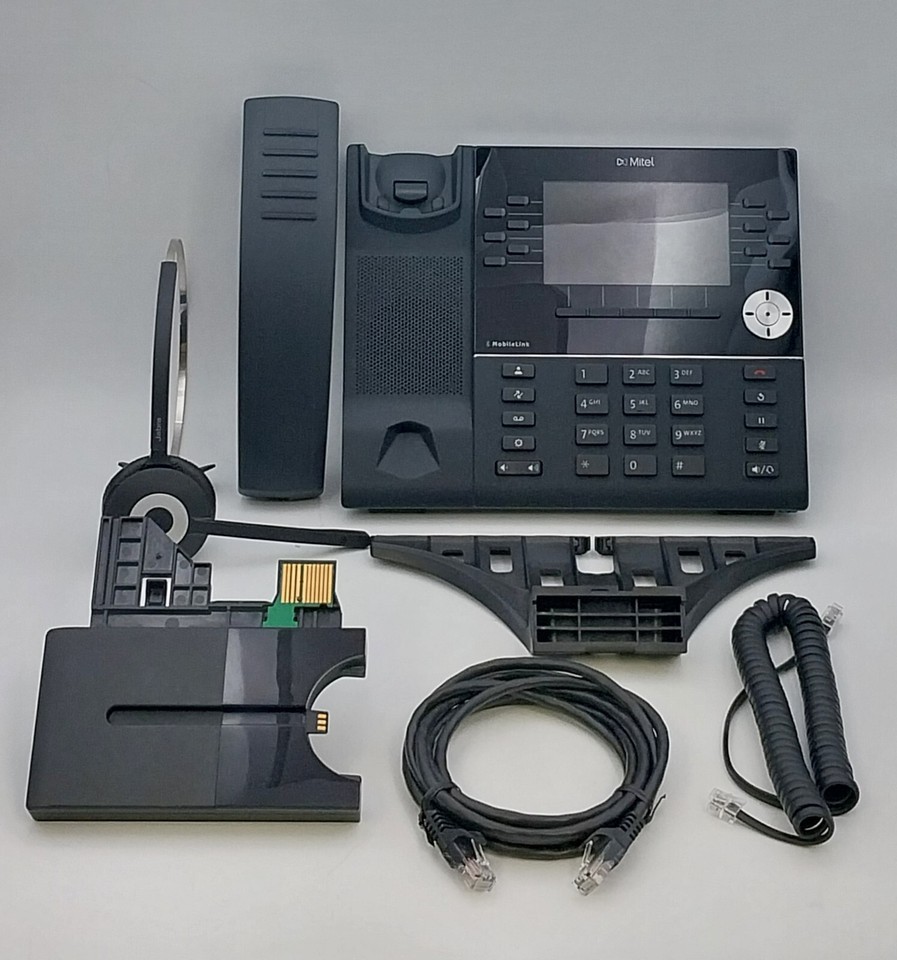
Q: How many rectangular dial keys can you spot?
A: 12